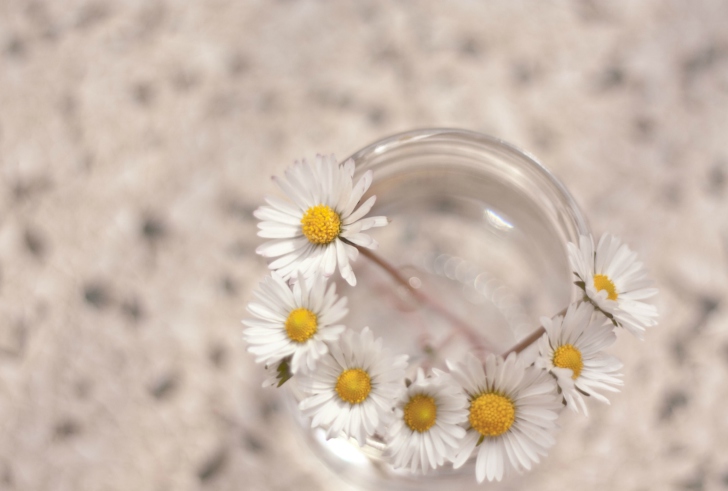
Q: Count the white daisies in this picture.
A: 7